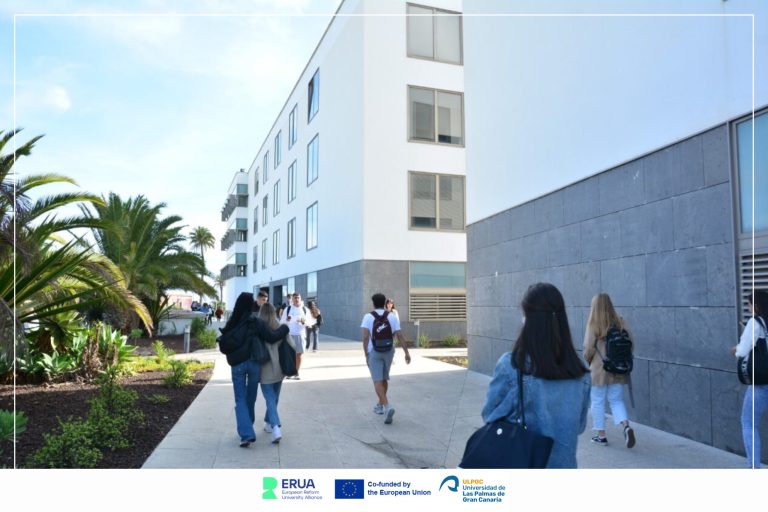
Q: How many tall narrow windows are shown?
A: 15